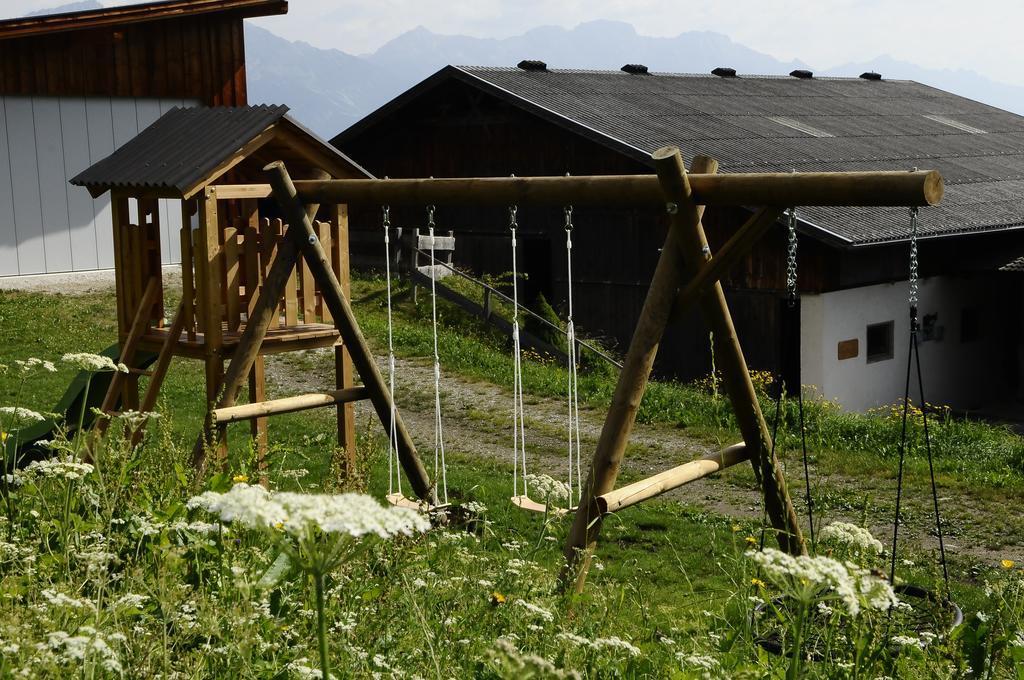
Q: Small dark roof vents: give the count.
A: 5